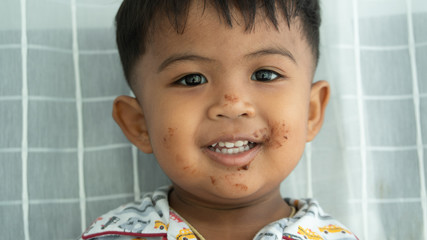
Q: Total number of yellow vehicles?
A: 4